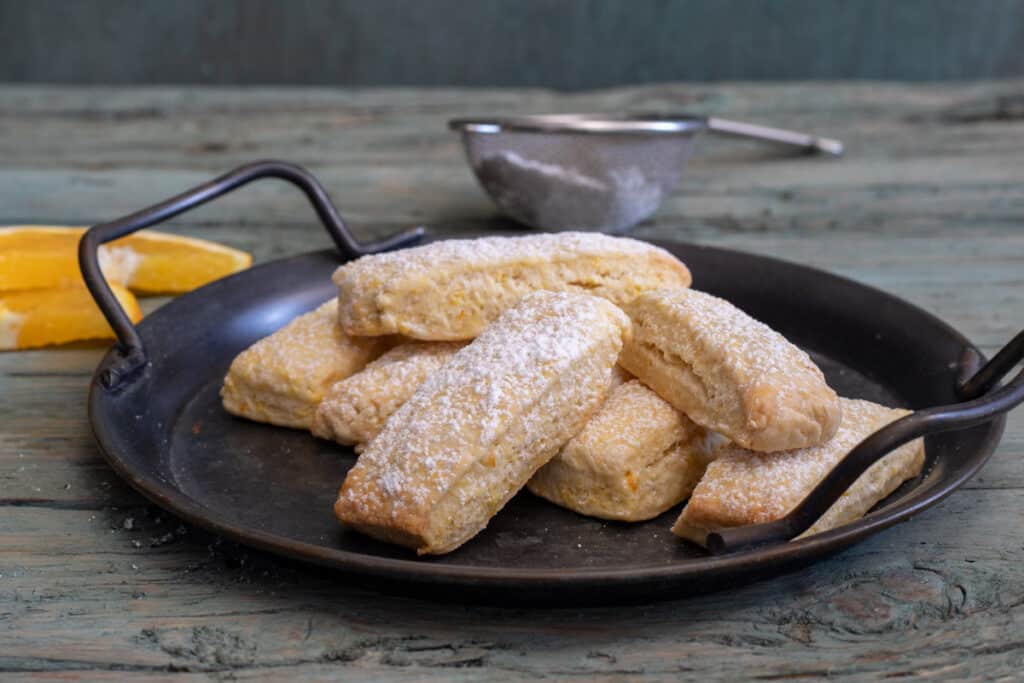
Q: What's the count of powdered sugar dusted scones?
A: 7